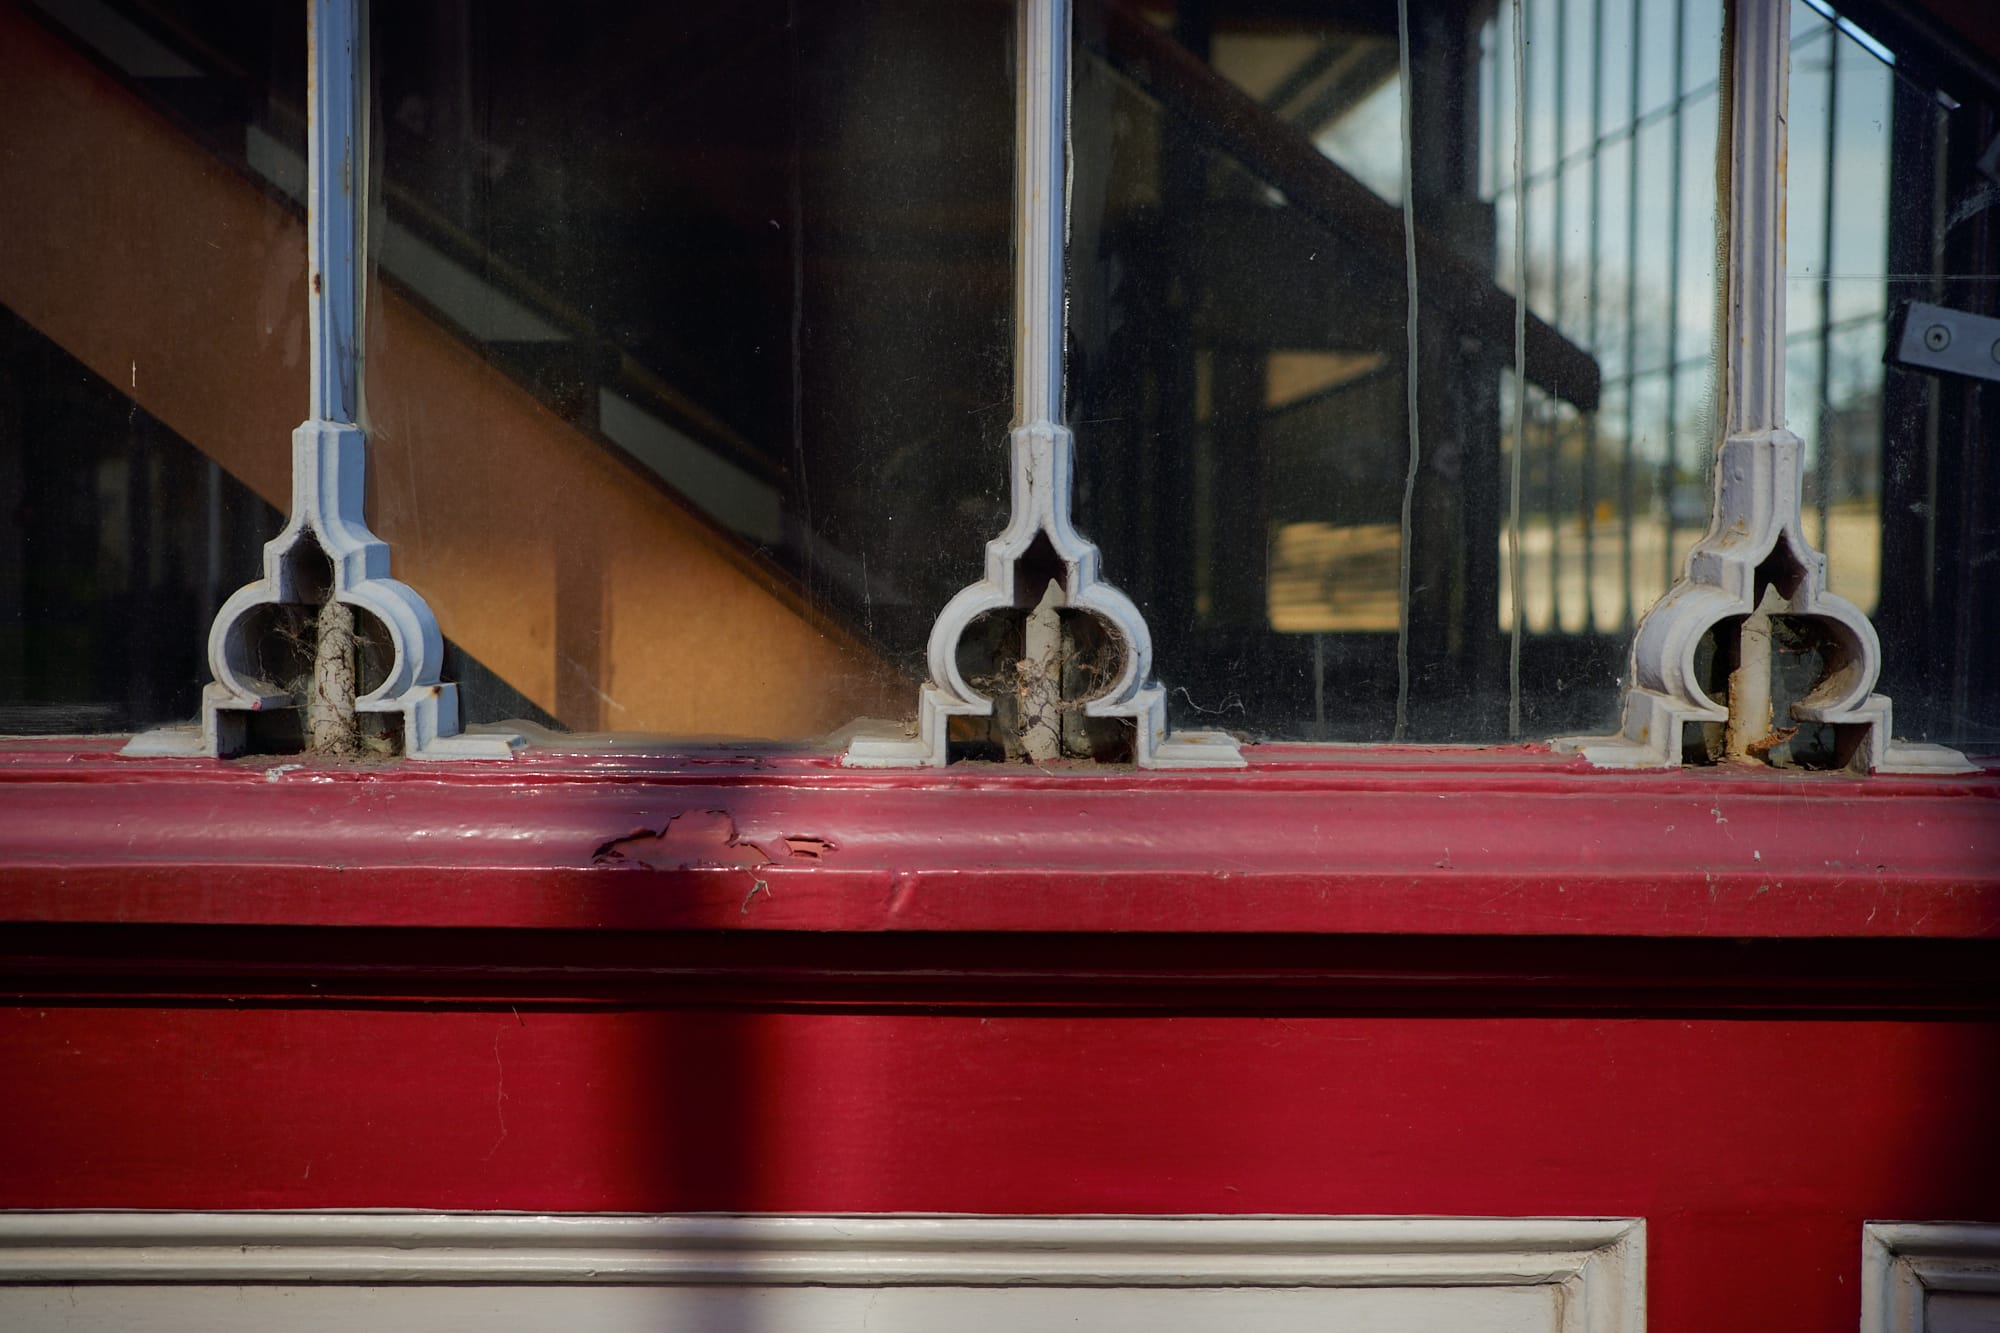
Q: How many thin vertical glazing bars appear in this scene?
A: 3